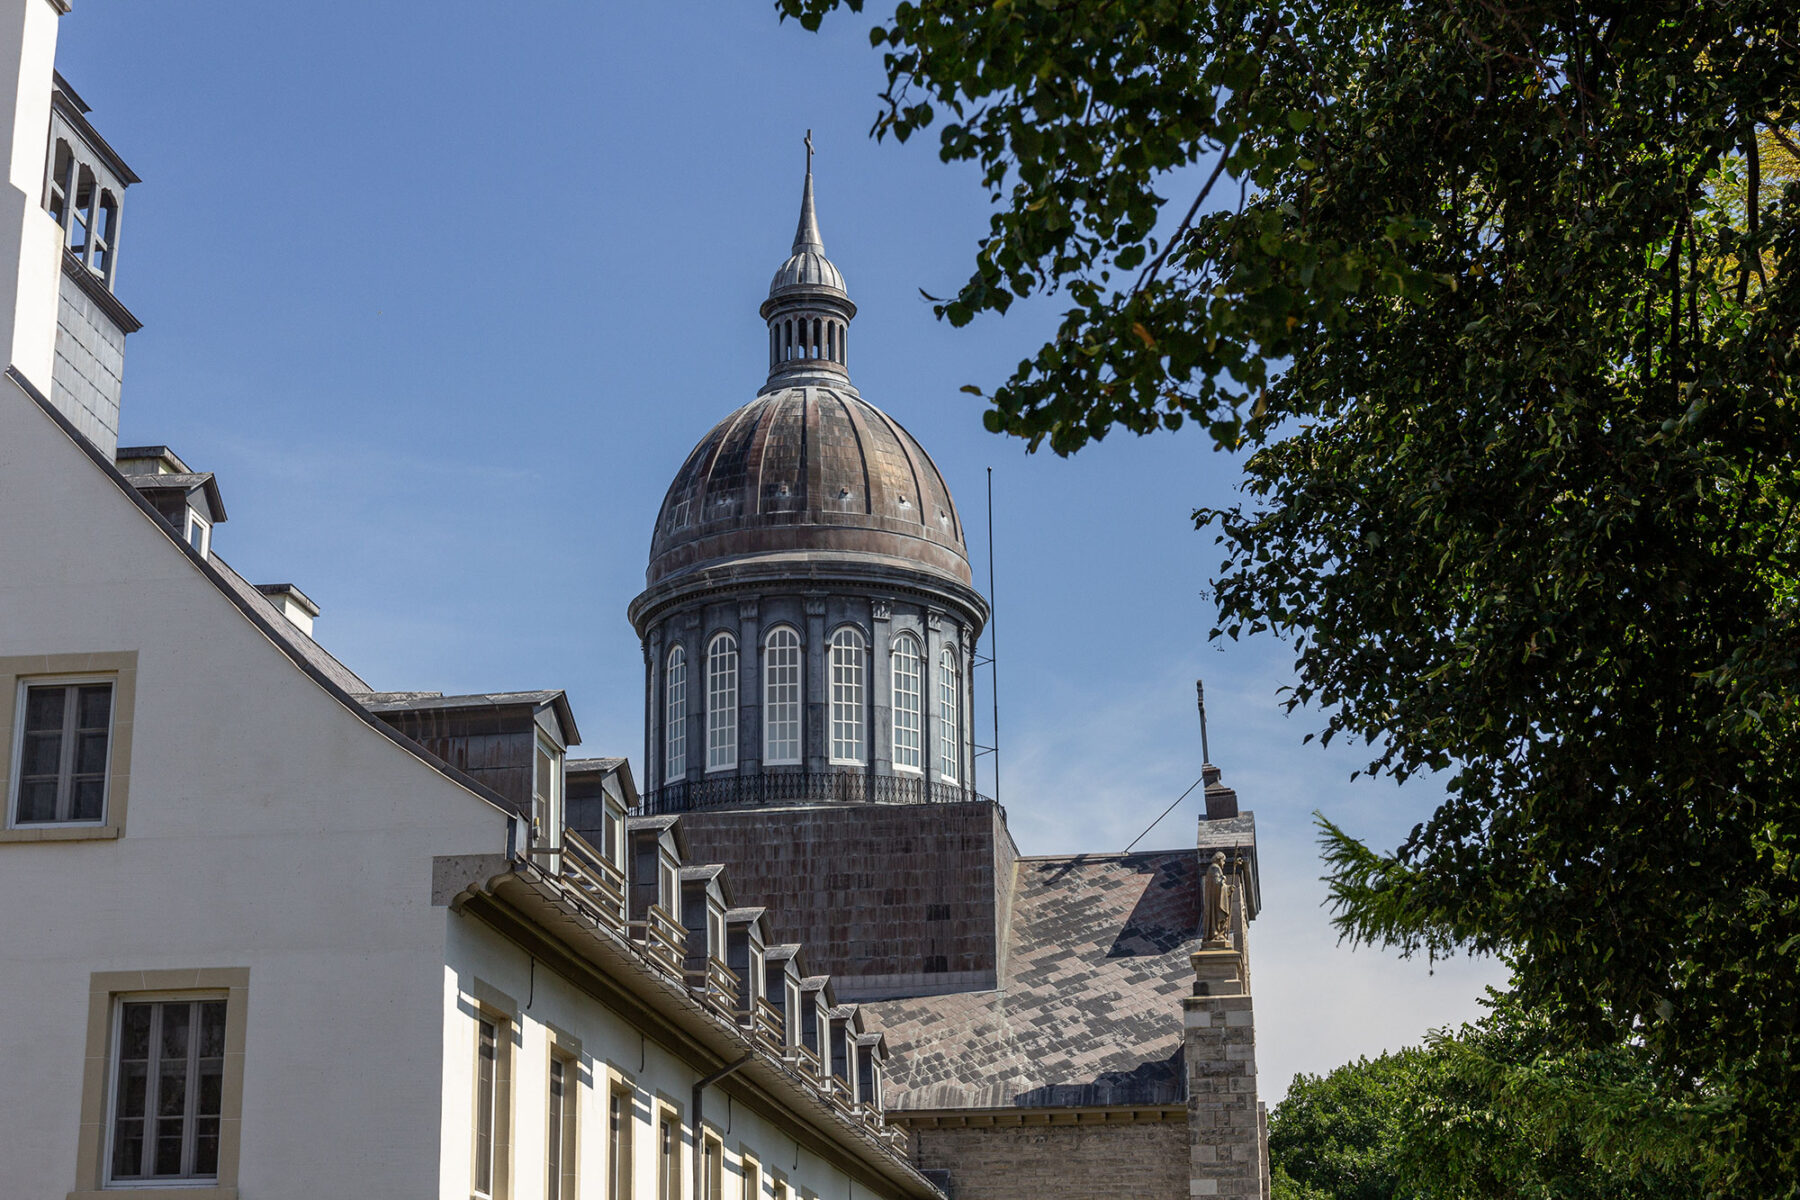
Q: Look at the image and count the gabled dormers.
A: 10